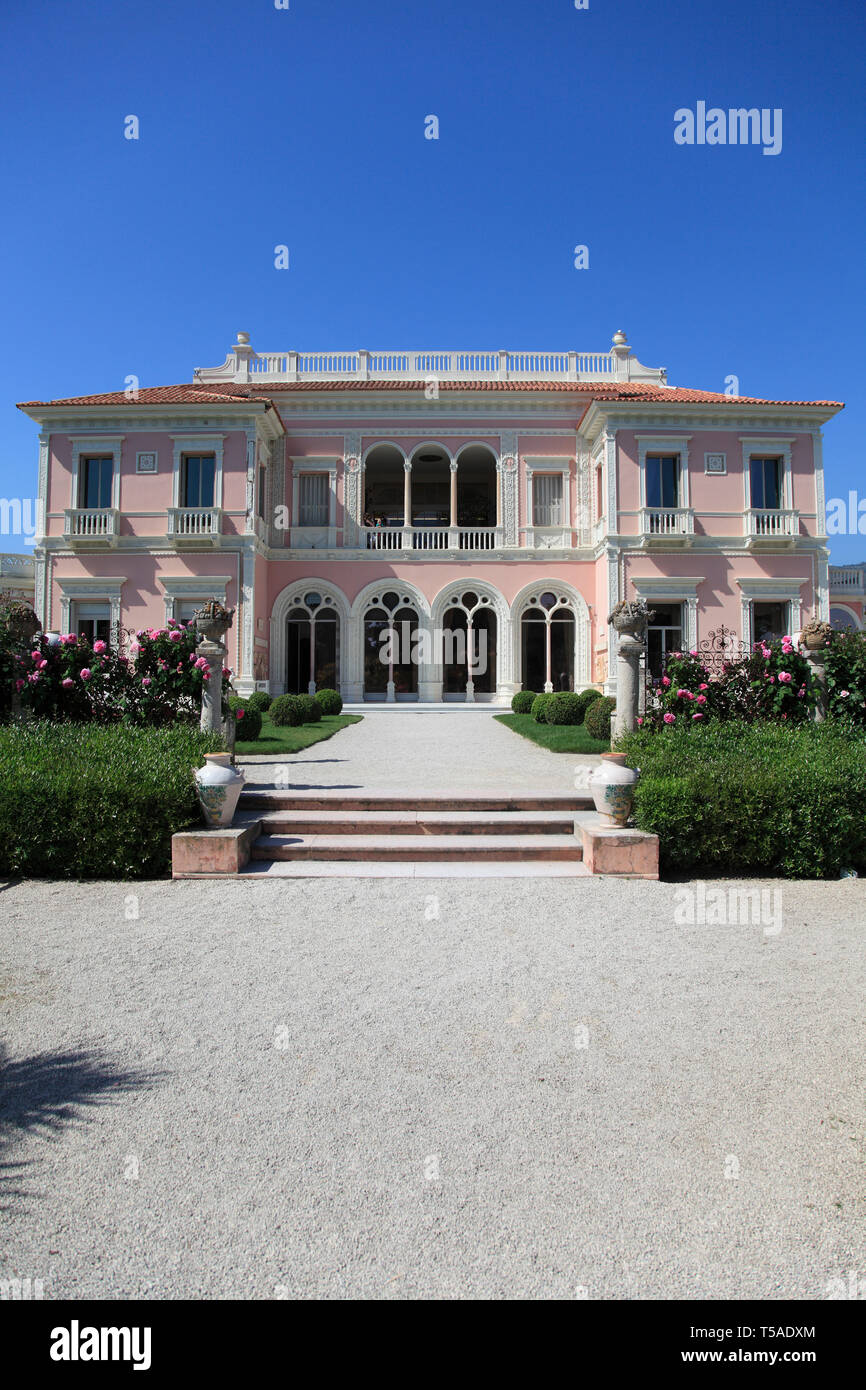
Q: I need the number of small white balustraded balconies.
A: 4